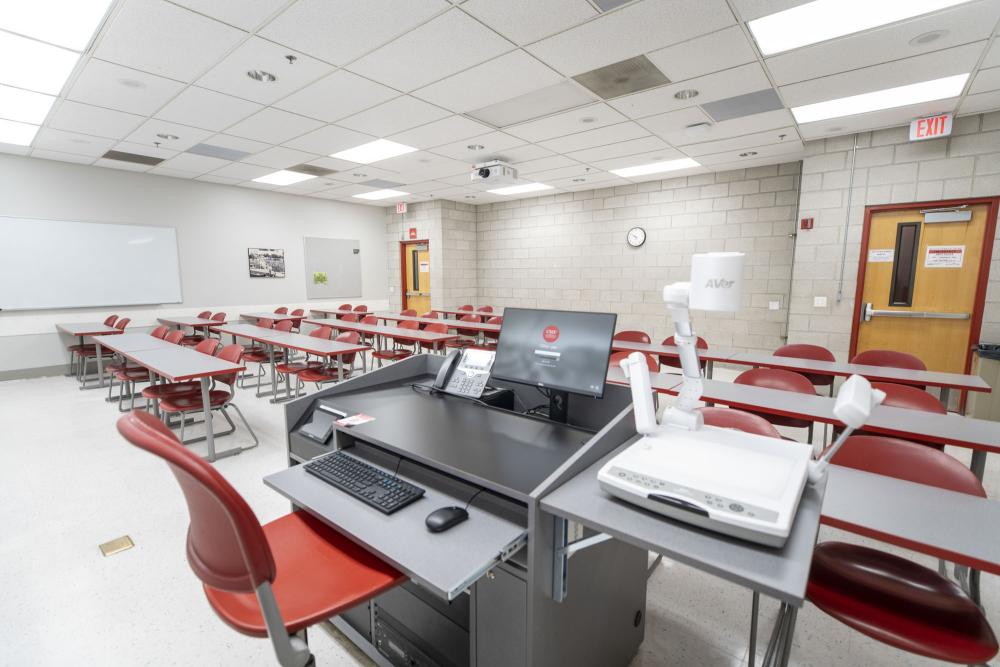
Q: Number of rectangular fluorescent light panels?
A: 11